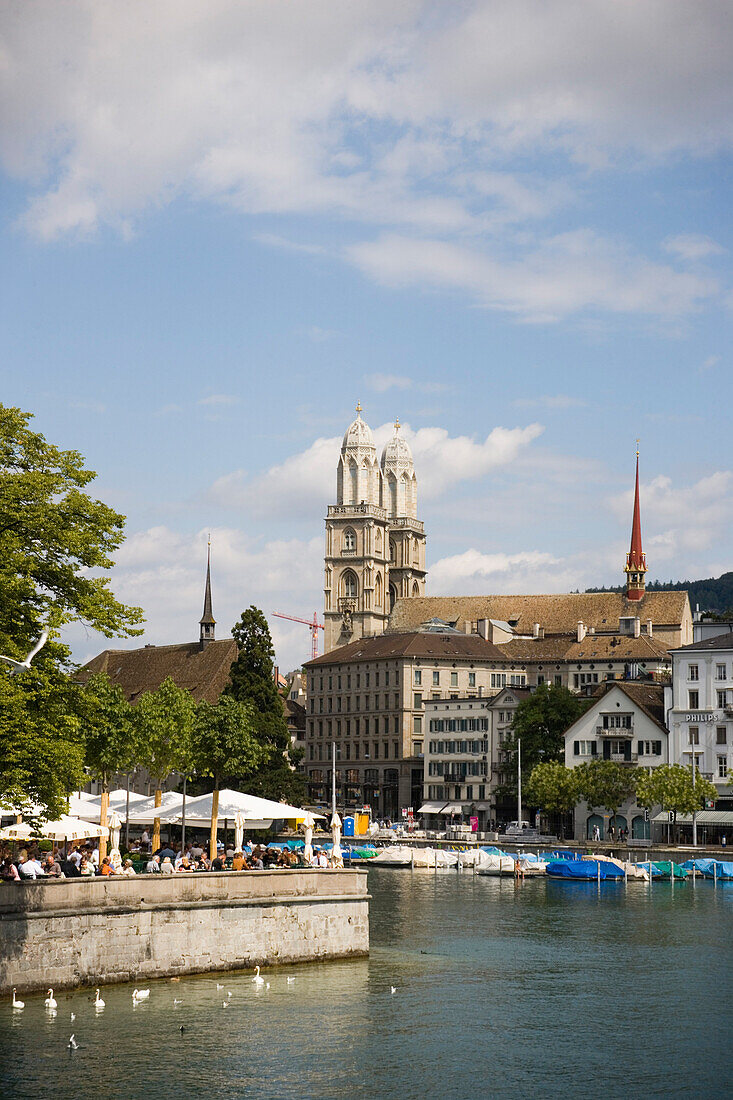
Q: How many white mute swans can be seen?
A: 5